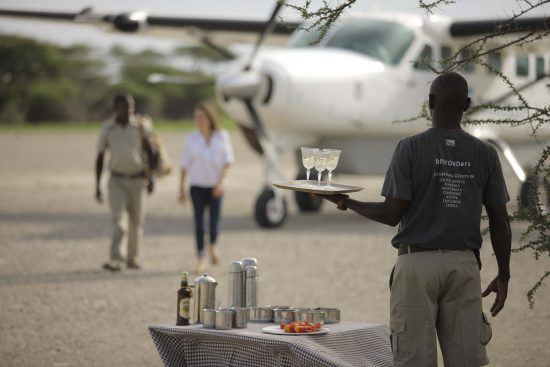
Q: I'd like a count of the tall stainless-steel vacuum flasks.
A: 3